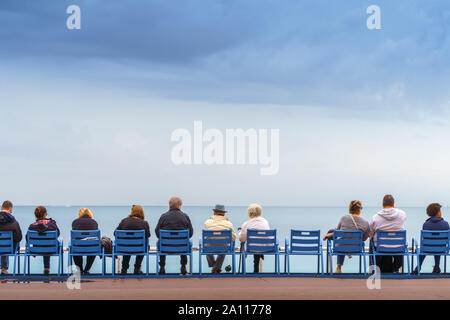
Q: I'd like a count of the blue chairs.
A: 11